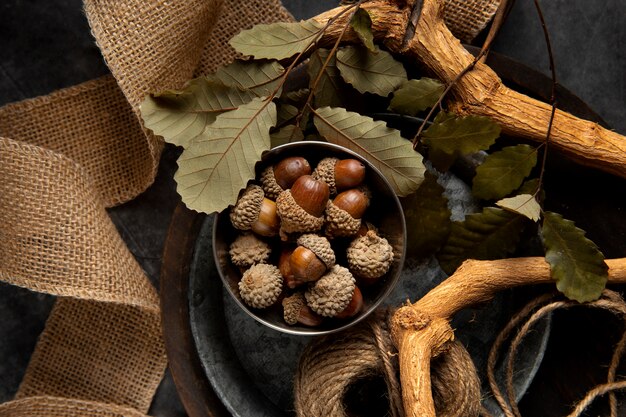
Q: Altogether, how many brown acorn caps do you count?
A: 11